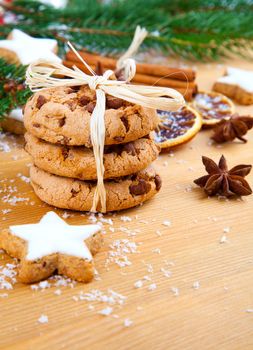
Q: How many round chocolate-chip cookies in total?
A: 3